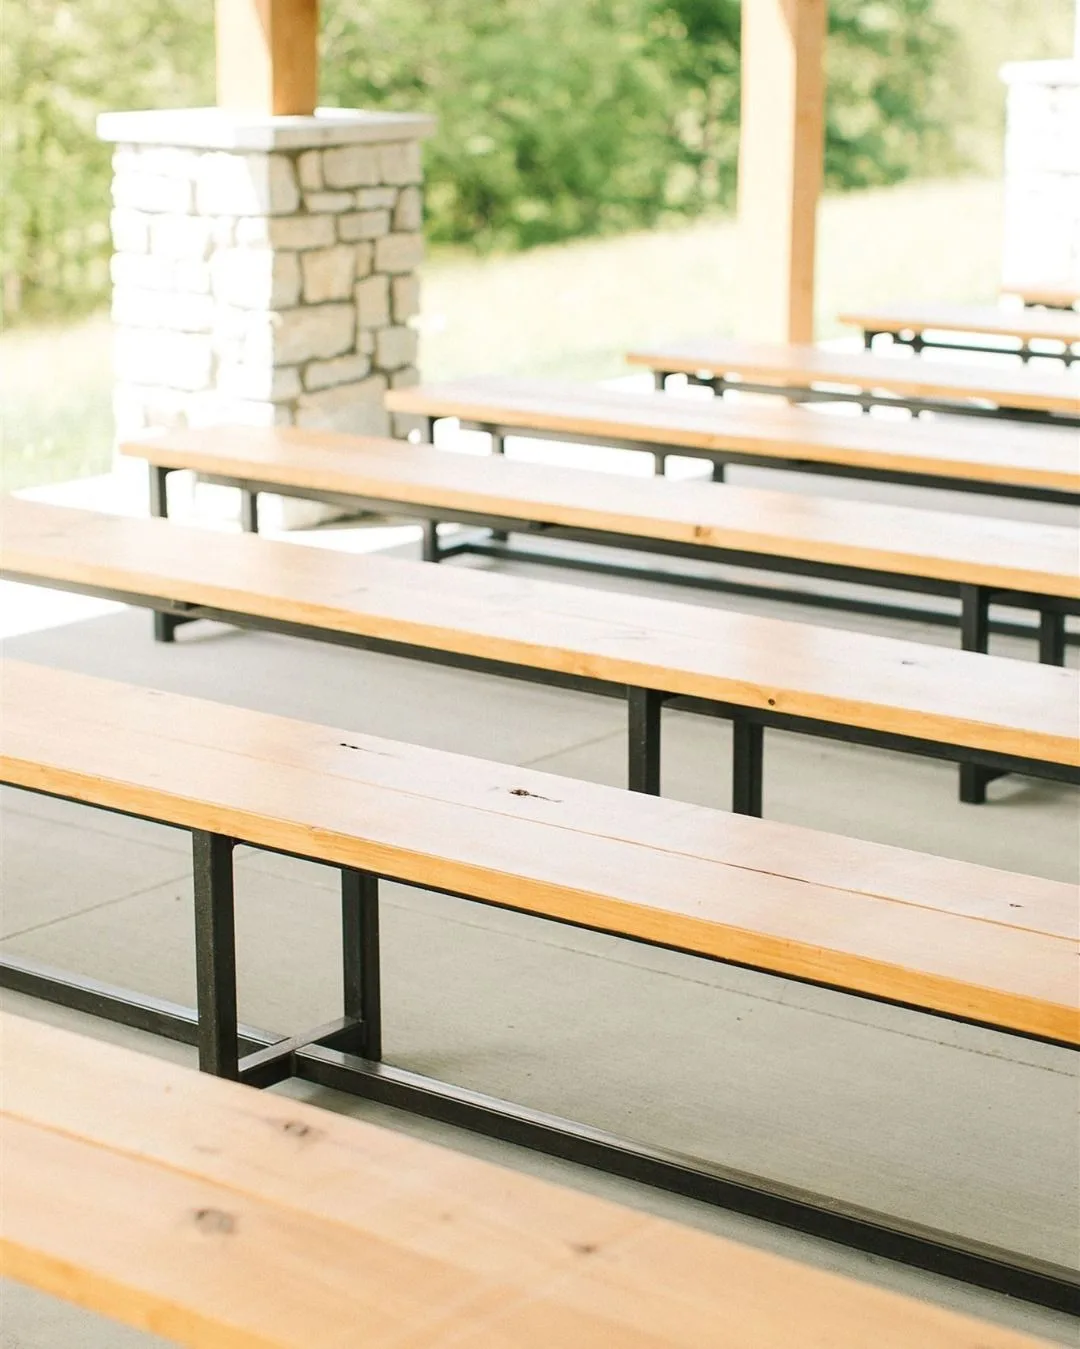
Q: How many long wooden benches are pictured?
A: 8